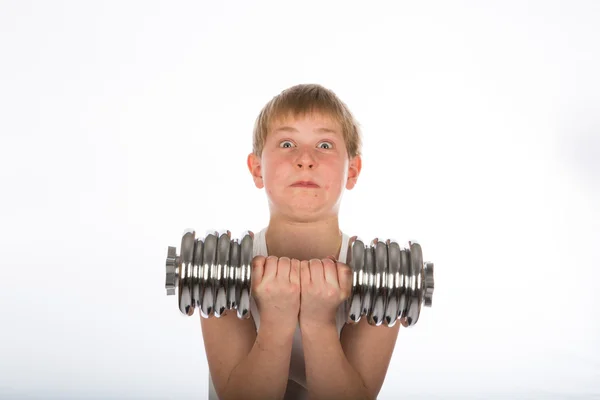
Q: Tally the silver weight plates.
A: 12